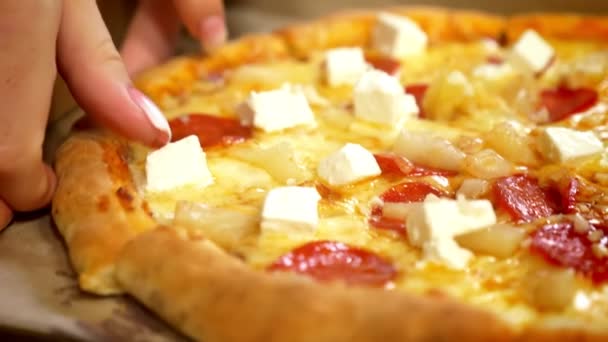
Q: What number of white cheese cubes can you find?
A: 10